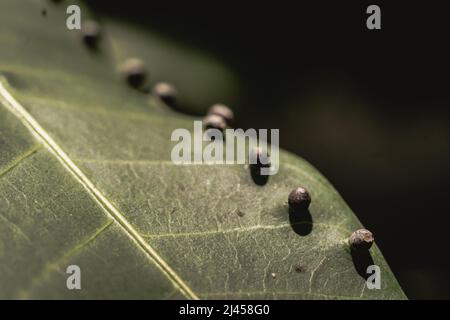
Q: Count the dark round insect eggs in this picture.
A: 8